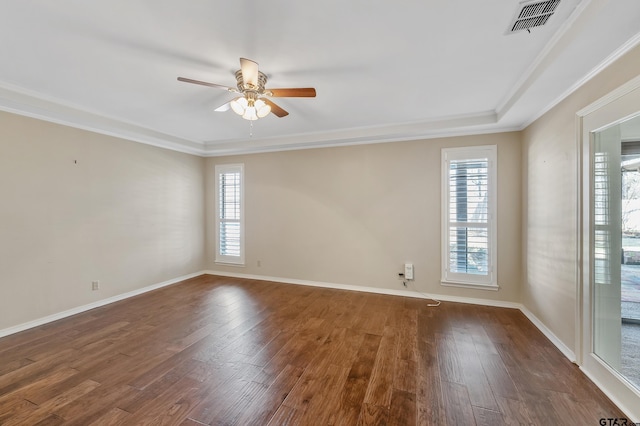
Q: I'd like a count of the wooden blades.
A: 5